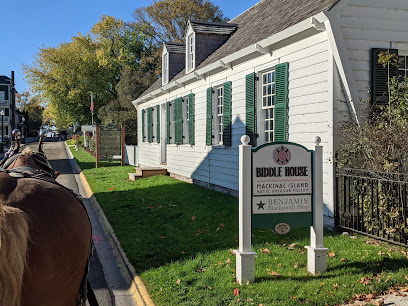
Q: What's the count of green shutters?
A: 13